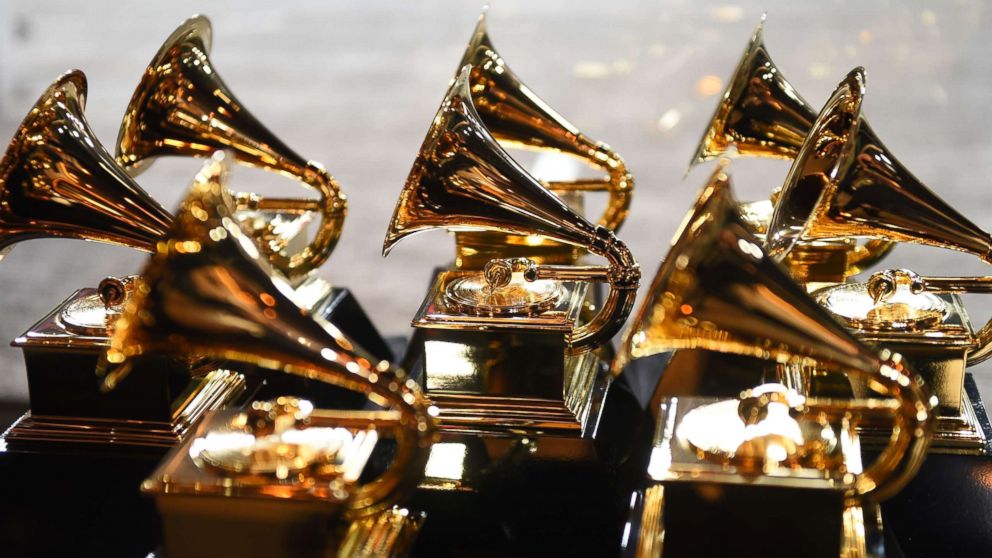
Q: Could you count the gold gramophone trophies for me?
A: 8